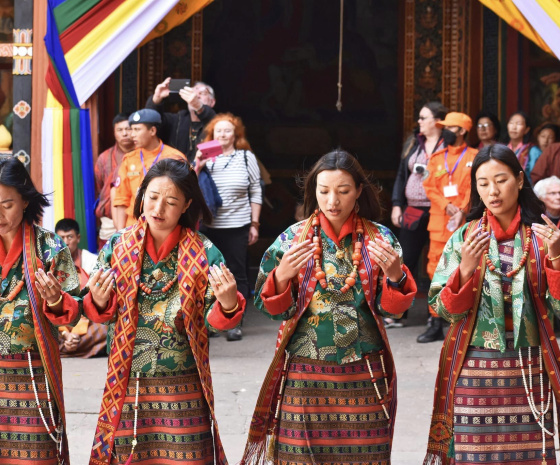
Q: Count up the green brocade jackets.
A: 4